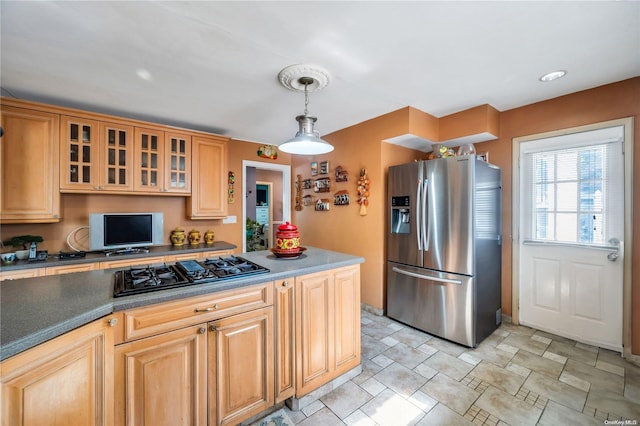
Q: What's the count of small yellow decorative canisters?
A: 3